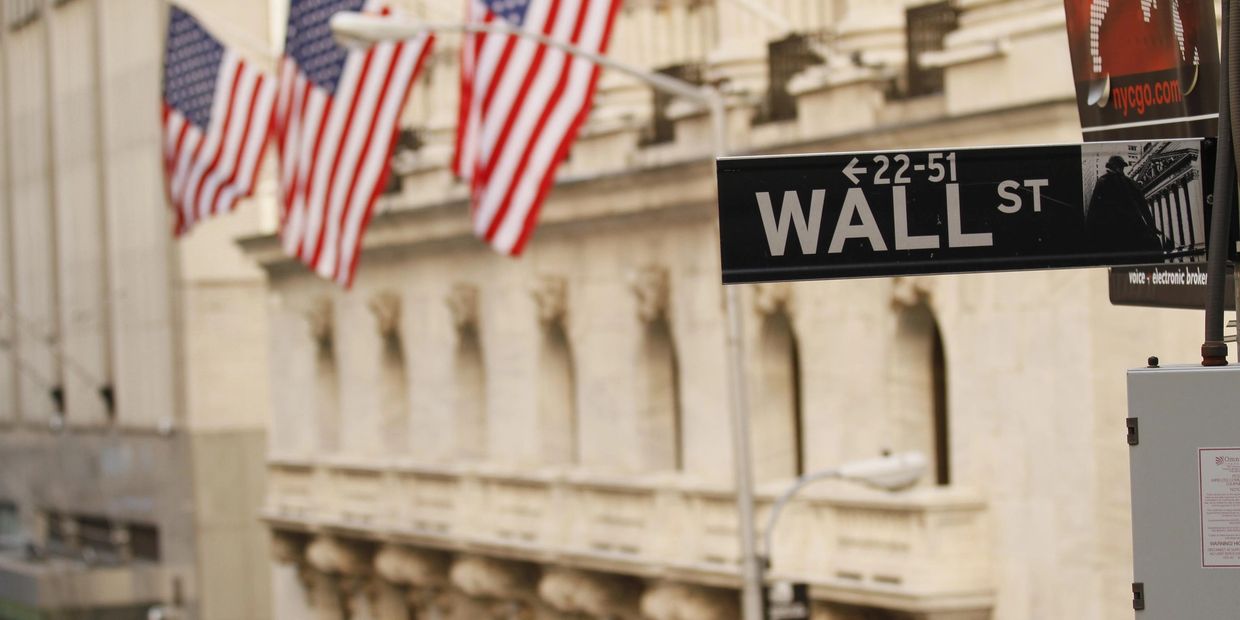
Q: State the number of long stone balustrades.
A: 1